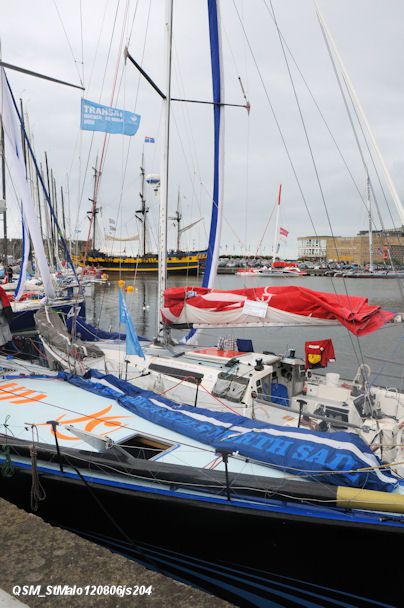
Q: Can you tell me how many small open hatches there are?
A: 1